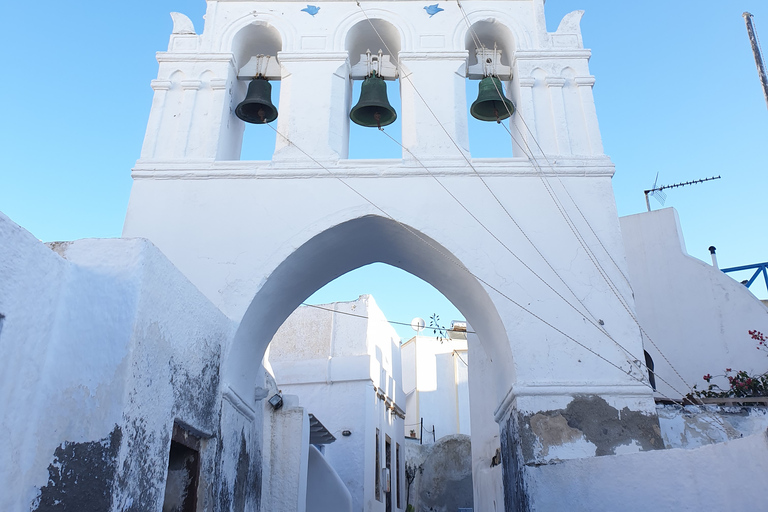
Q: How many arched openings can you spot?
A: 4